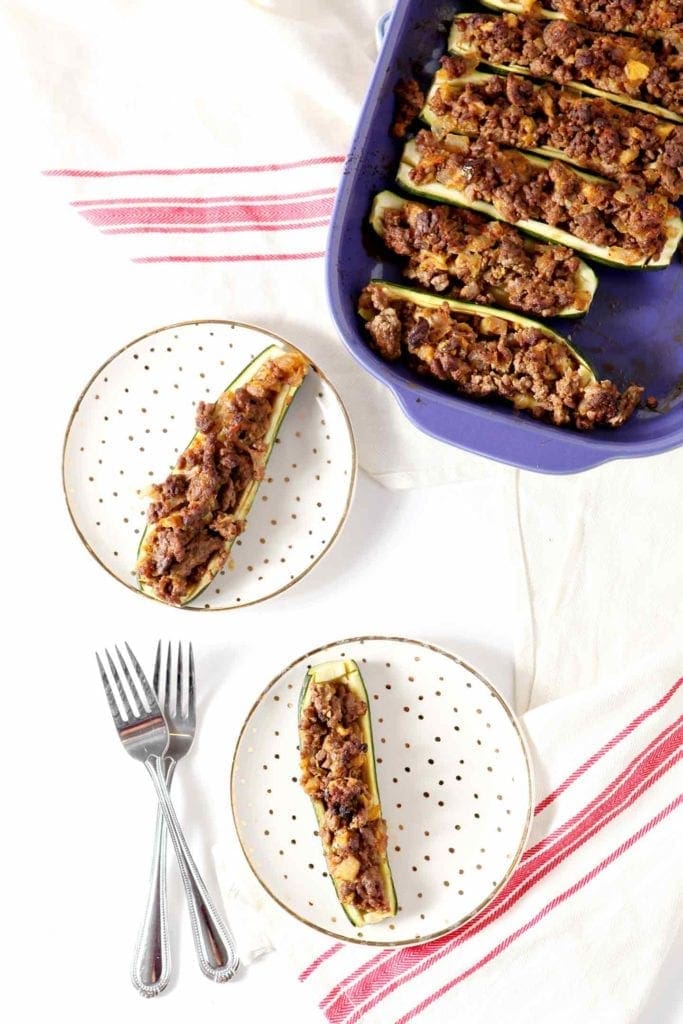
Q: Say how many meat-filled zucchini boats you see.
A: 8